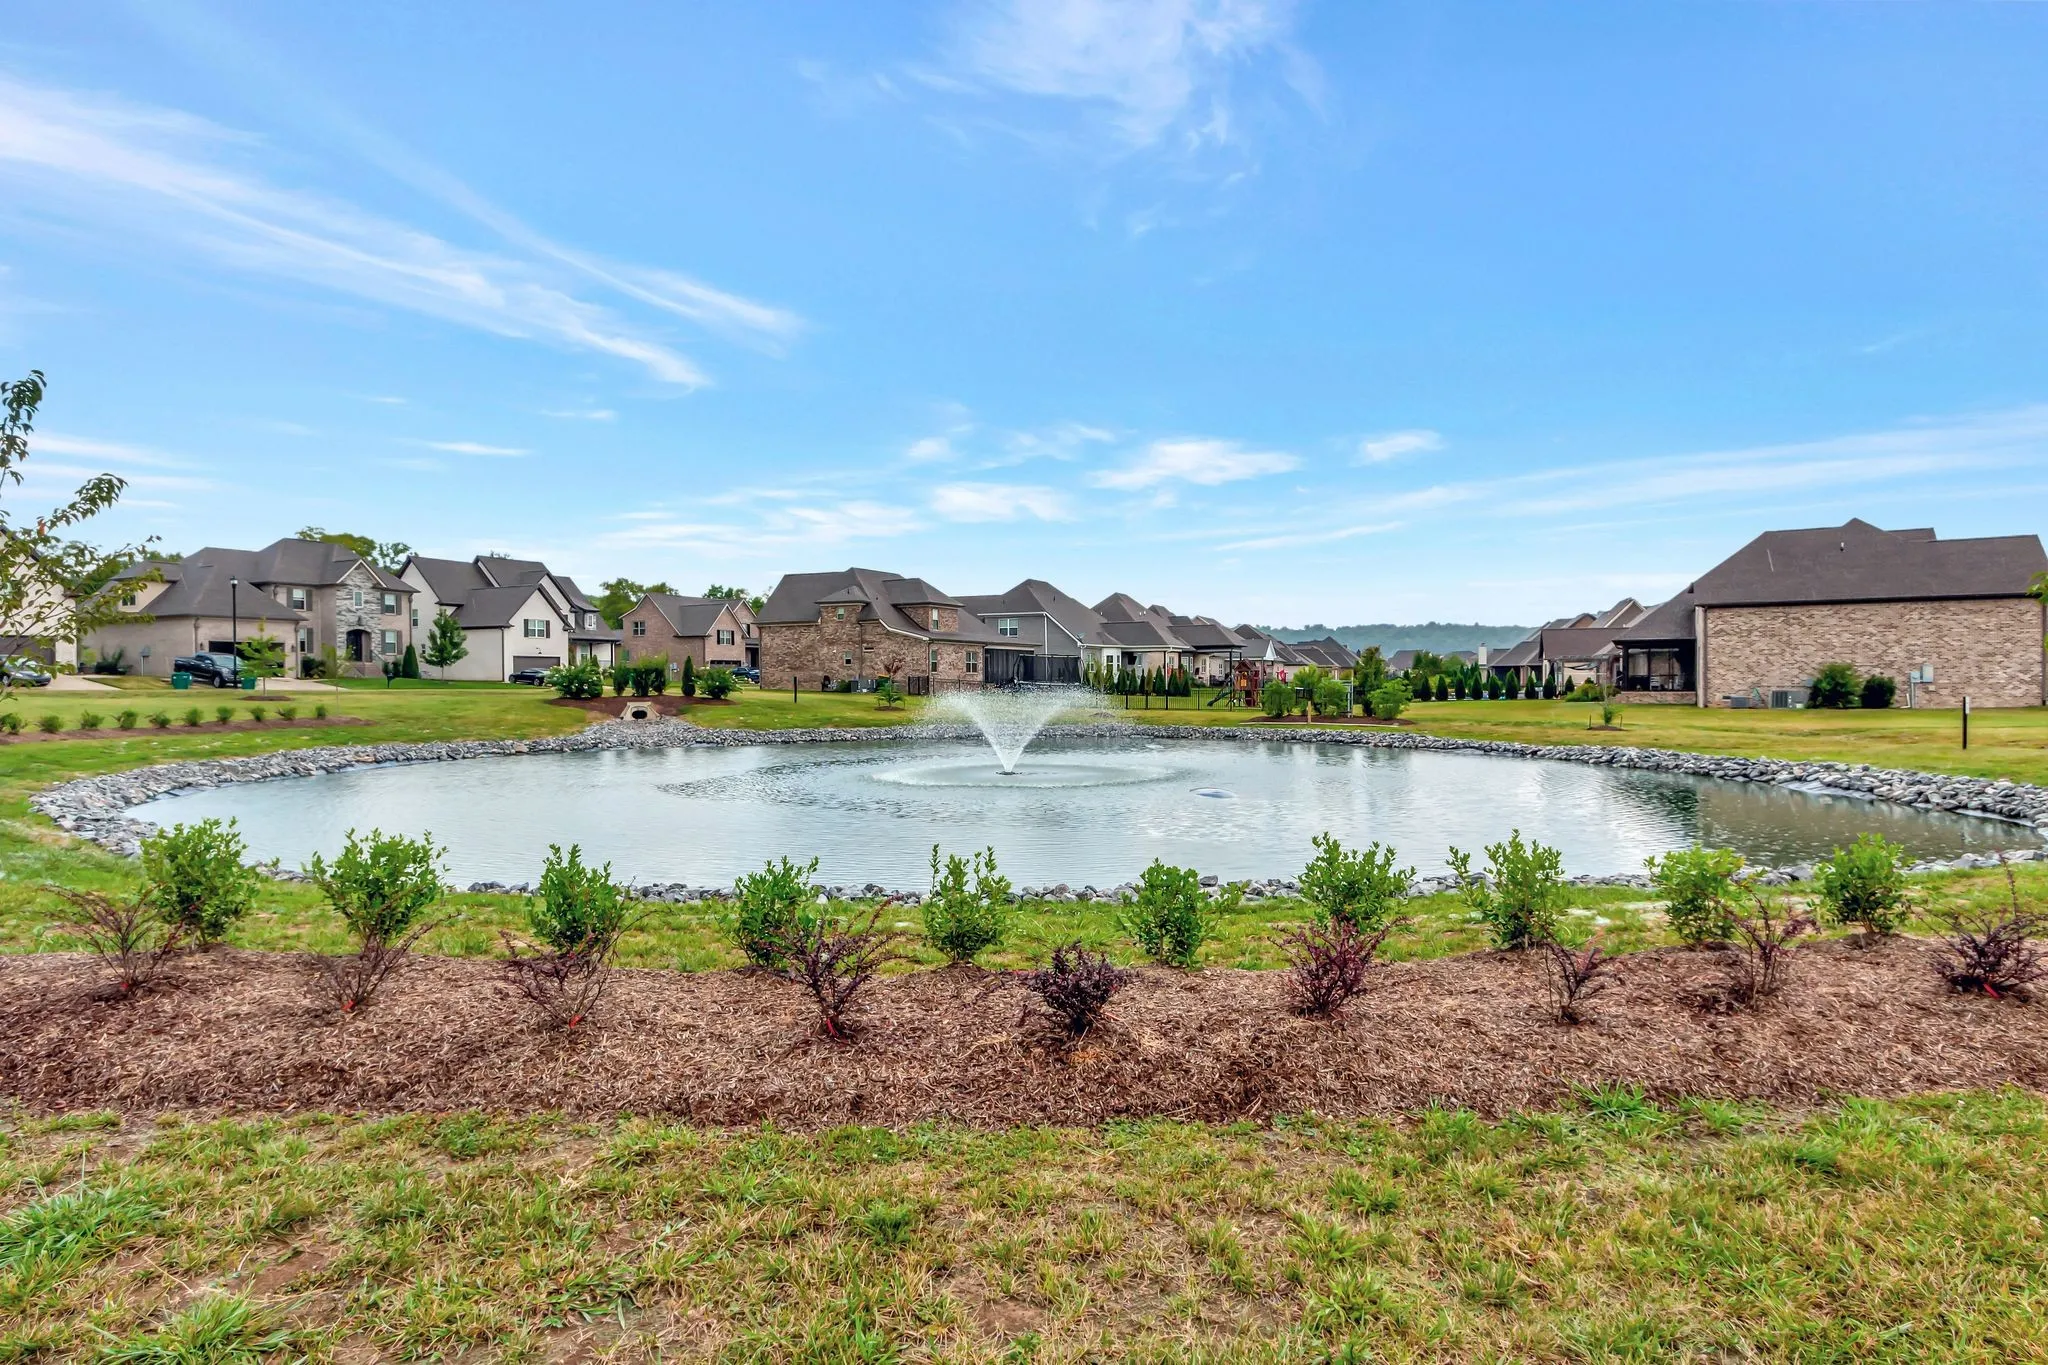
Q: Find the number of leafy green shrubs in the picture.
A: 10